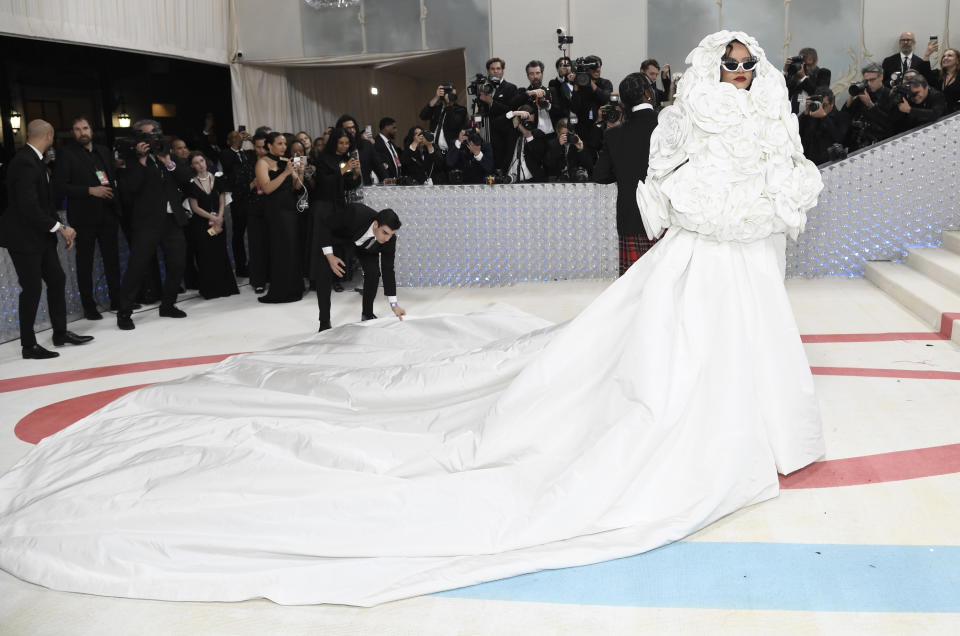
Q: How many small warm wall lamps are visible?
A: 2